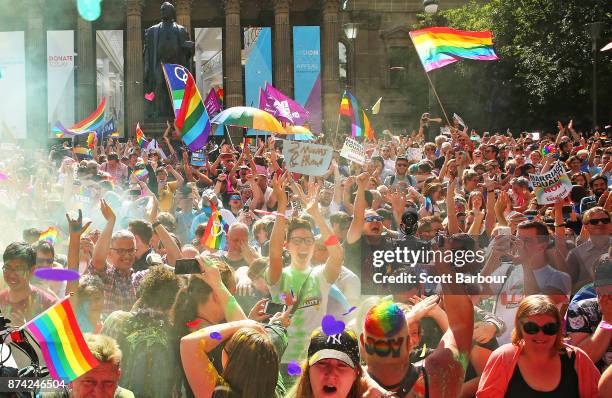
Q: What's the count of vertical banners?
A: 6